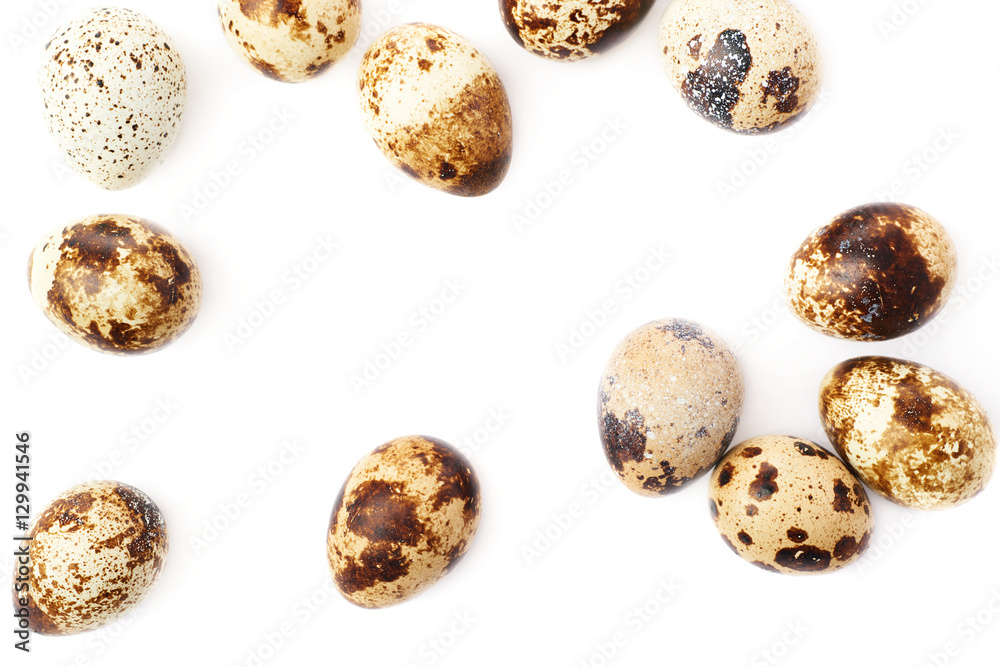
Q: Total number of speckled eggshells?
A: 12